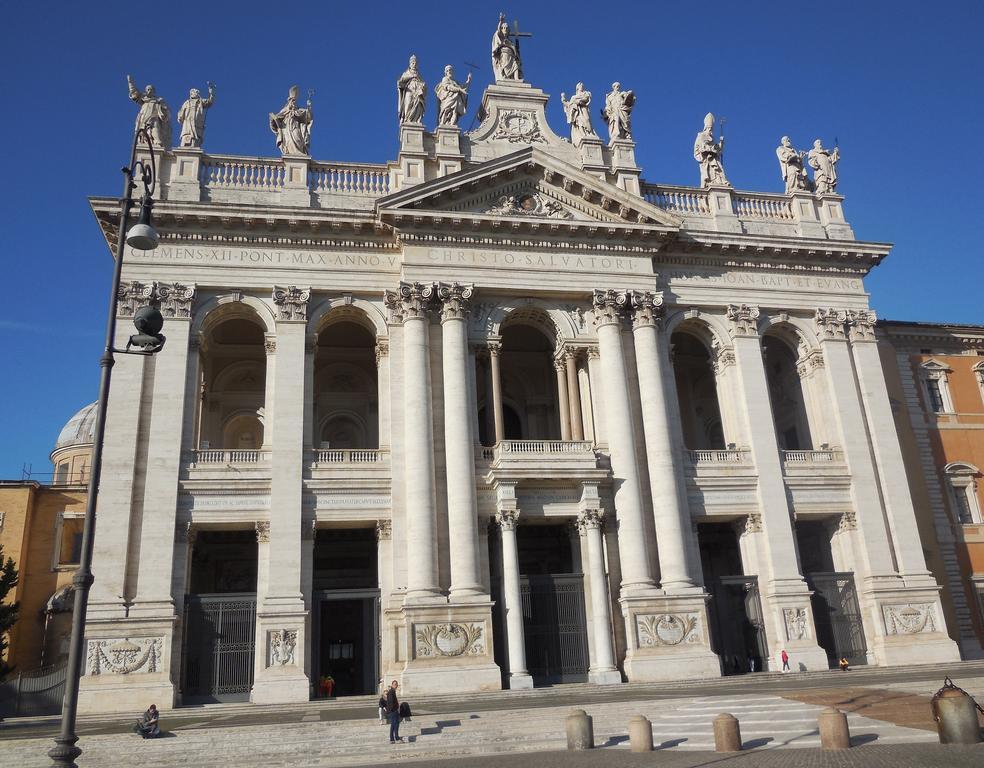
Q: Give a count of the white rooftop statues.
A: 11